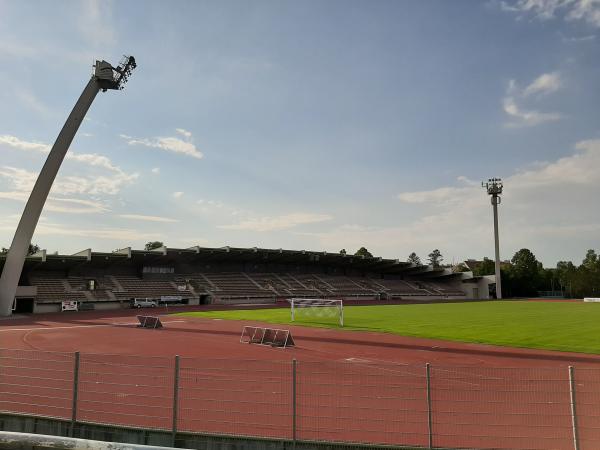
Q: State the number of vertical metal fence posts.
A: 5